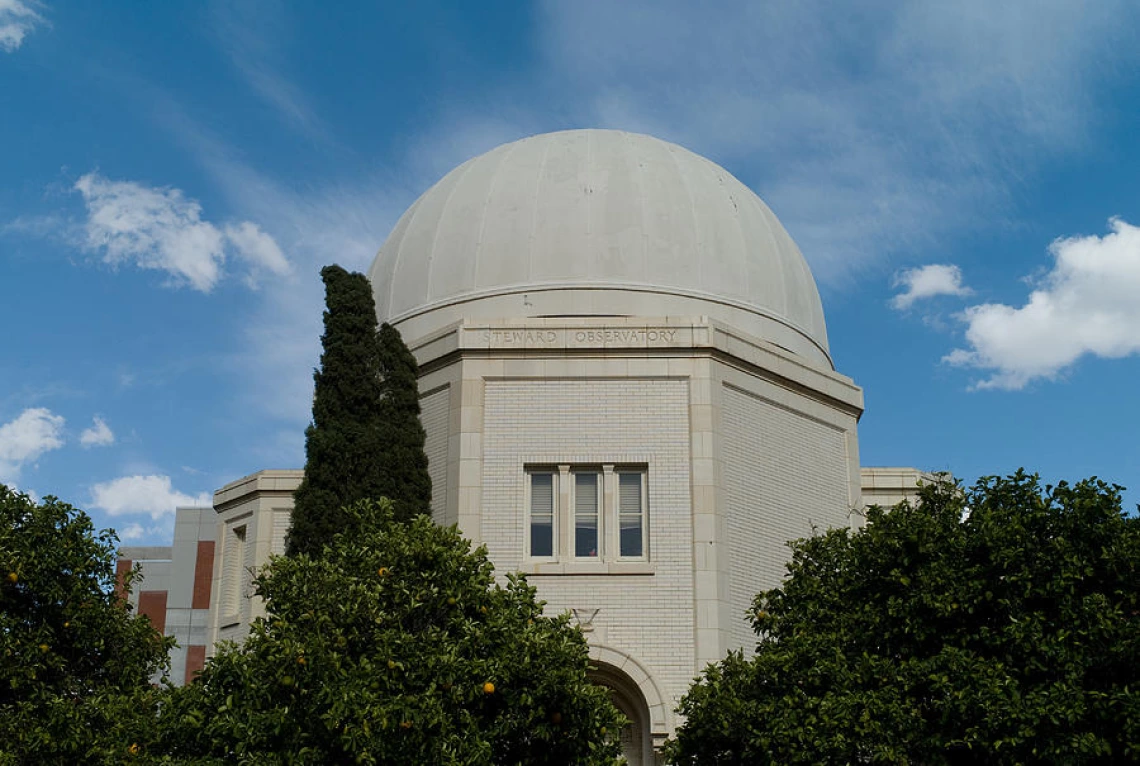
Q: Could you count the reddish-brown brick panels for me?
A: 4